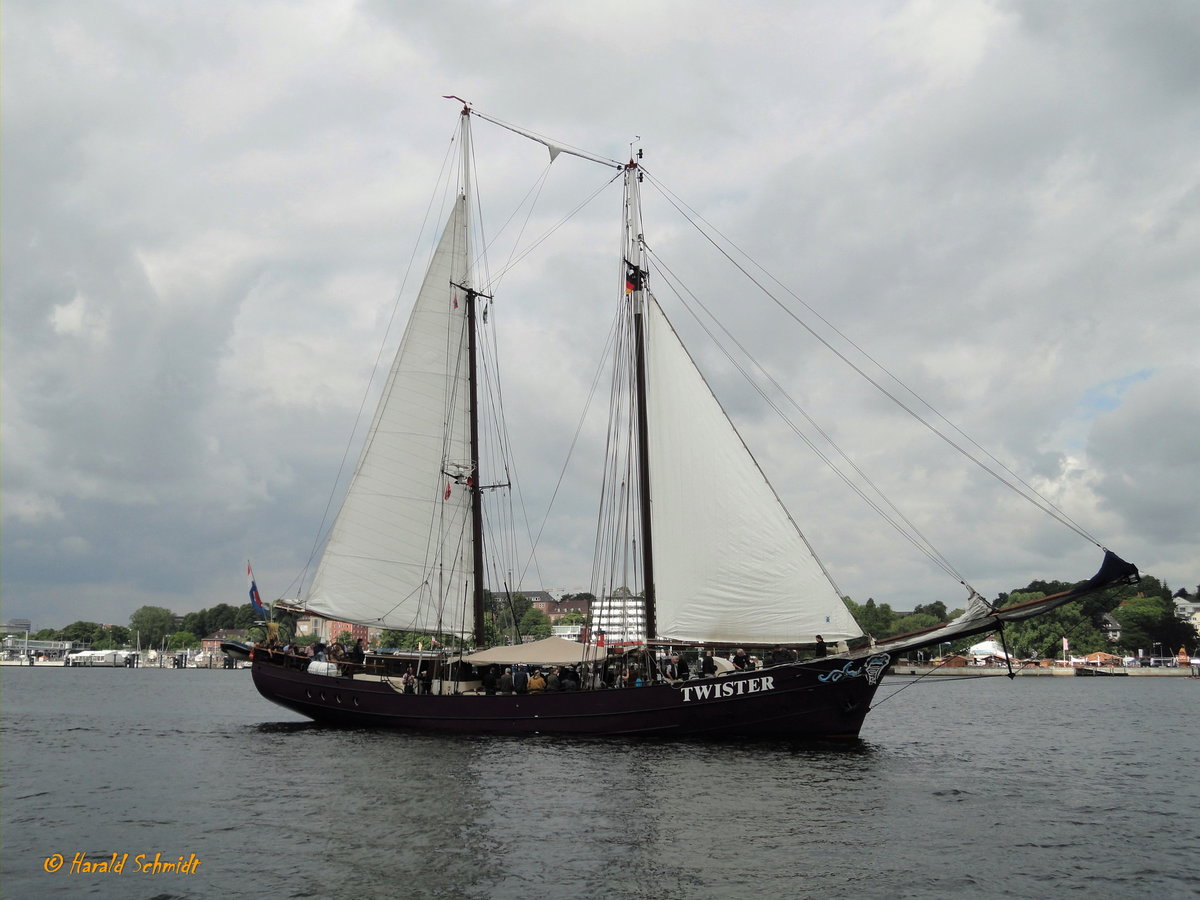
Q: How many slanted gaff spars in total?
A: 0